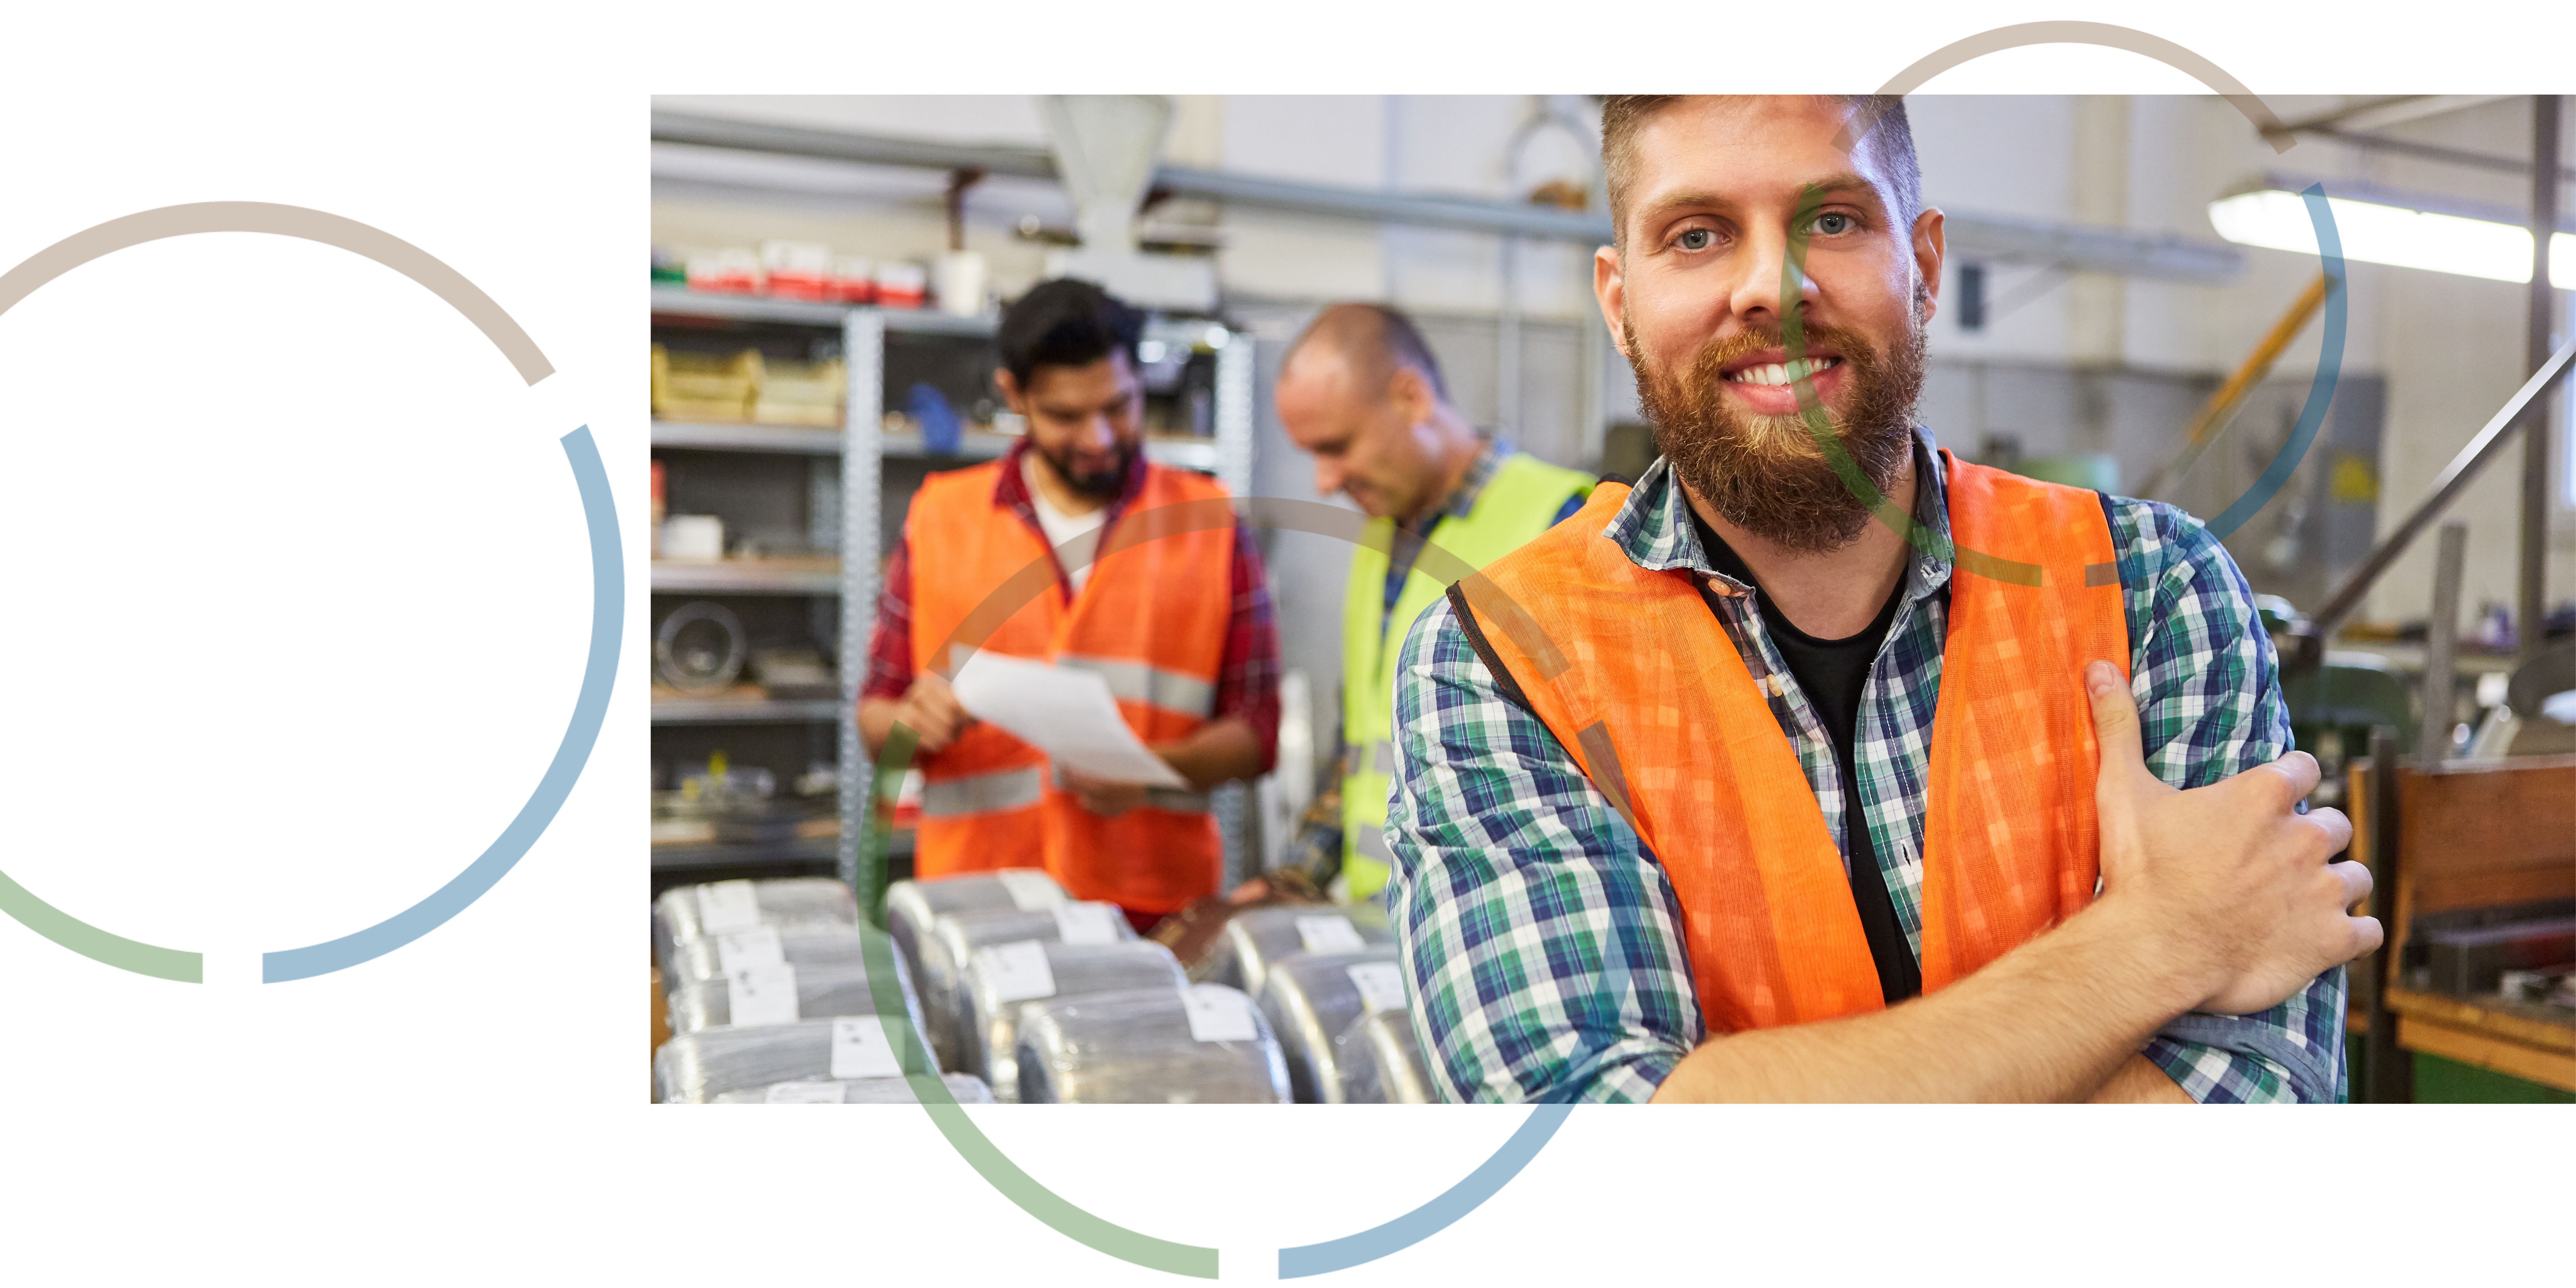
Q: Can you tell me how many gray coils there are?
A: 12